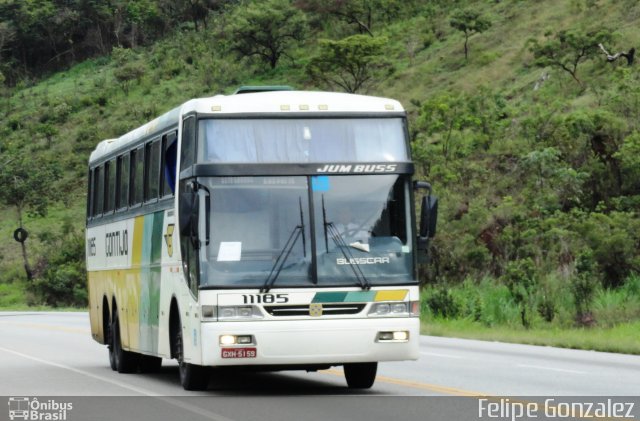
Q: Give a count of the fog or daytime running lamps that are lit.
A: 2